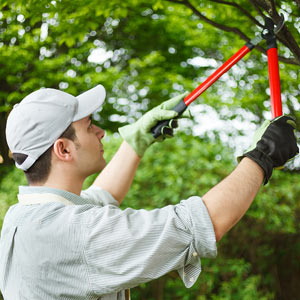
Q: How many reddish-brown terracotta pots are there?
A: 0